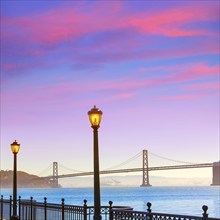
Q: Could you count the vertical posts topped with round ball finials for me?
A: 10